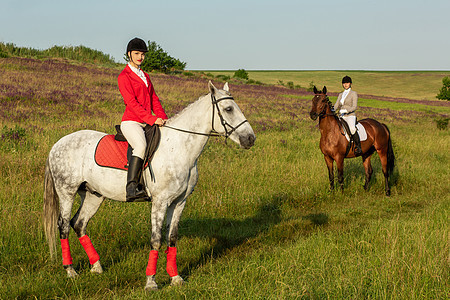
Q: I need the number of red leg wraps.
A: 4